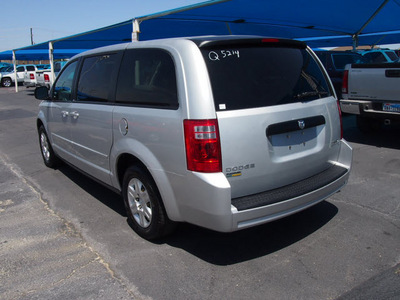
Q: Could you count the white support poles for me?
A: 3